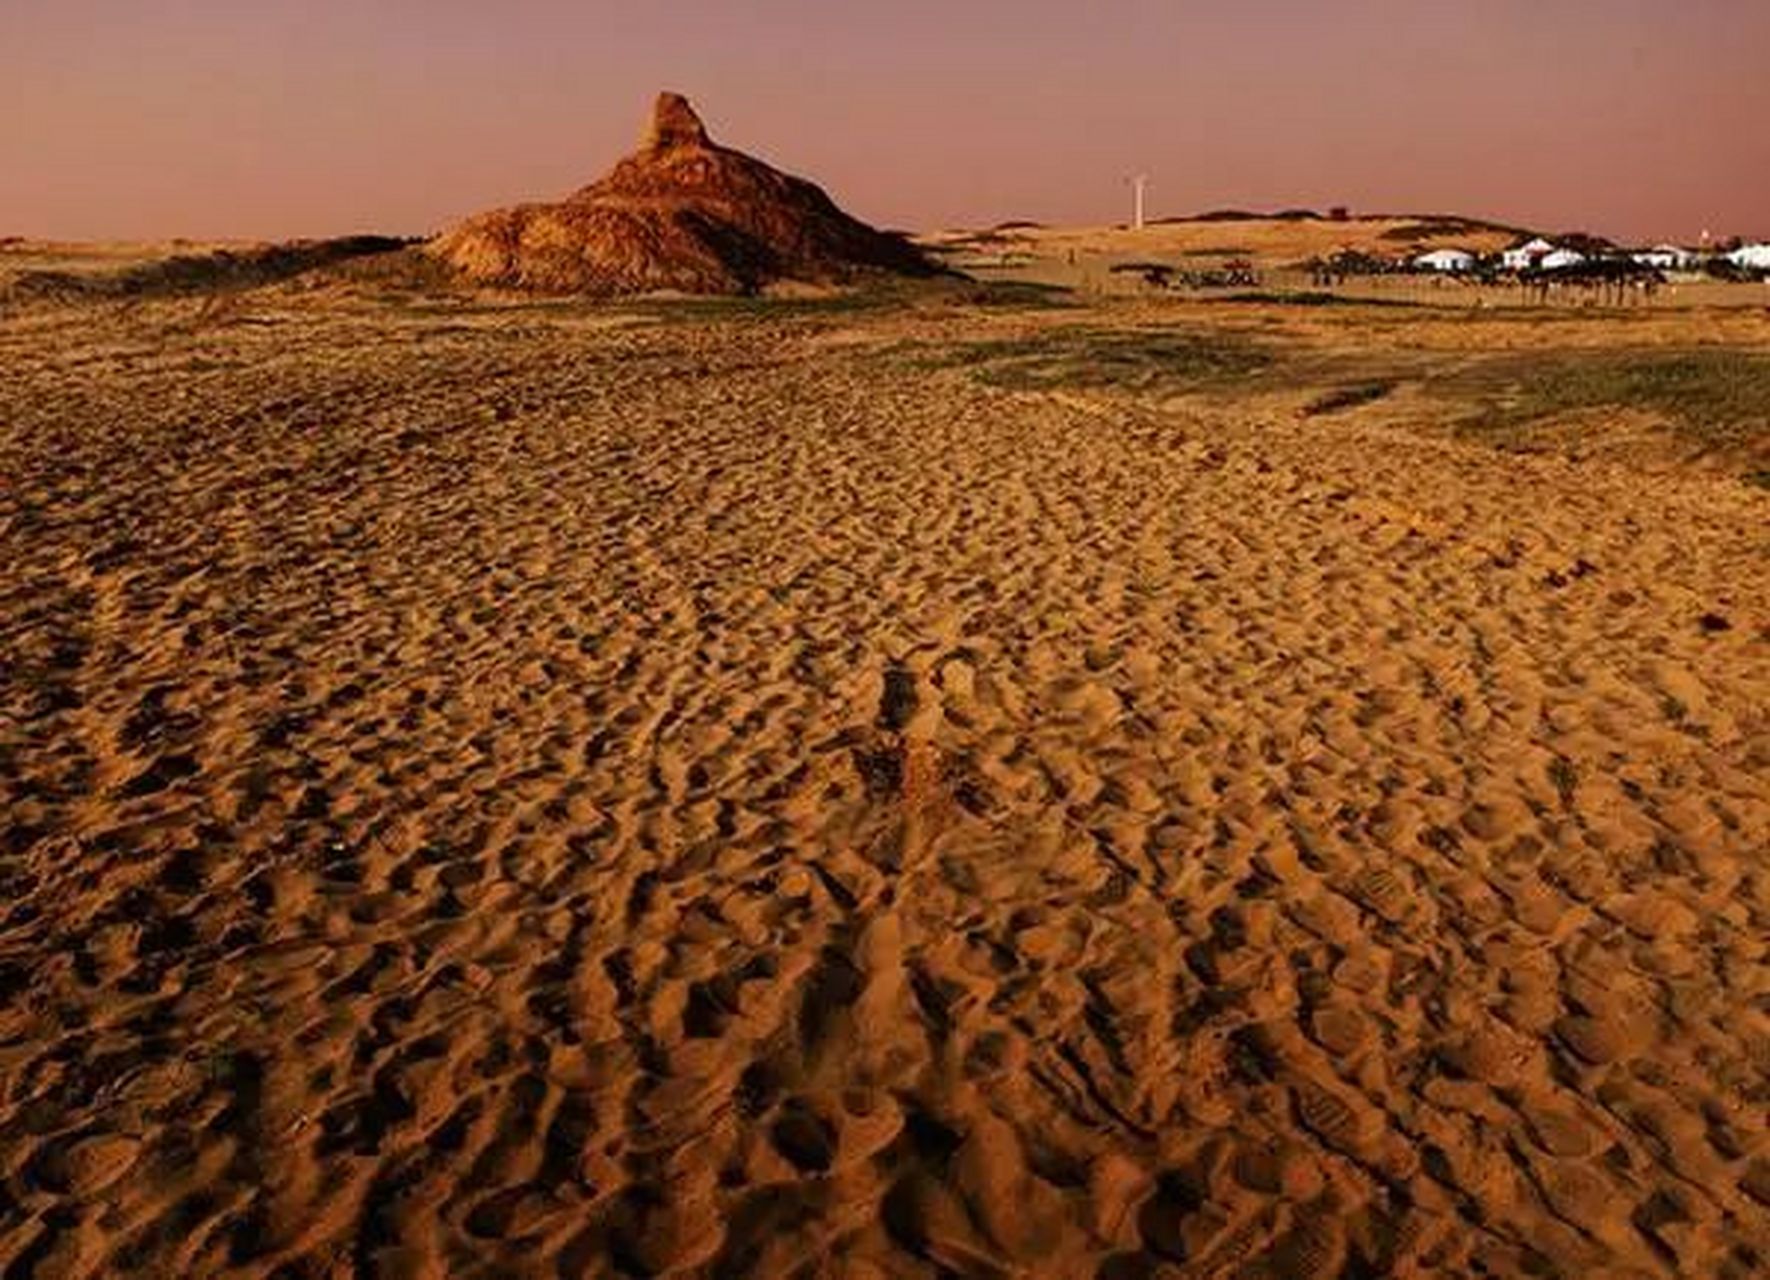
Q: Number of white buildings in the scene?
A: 5